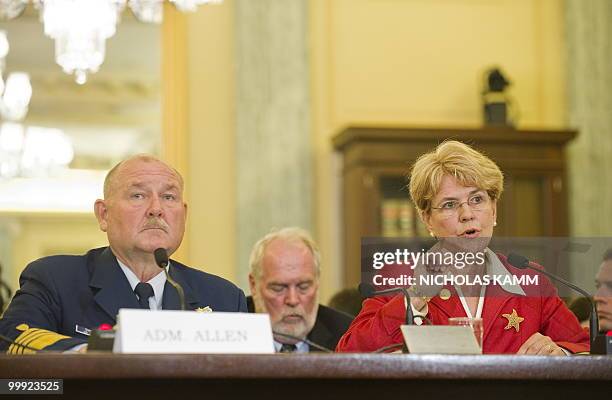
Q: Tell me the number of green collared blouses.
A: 0